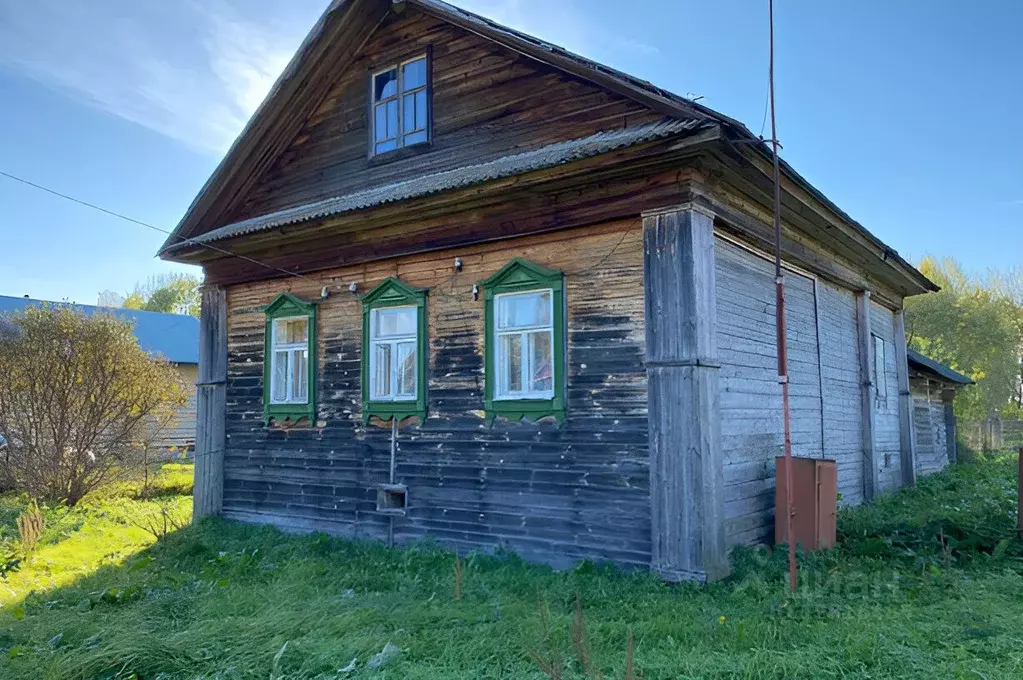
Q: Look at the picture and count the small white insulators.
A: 4